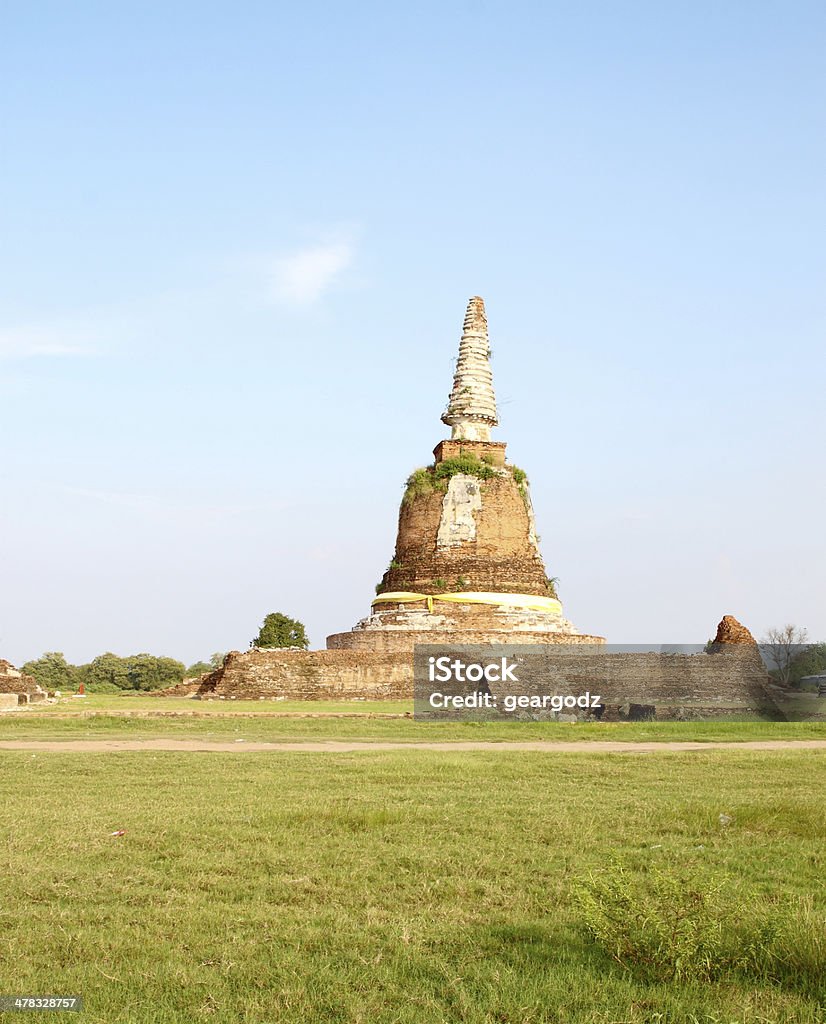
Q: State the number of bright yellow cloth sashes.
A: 1